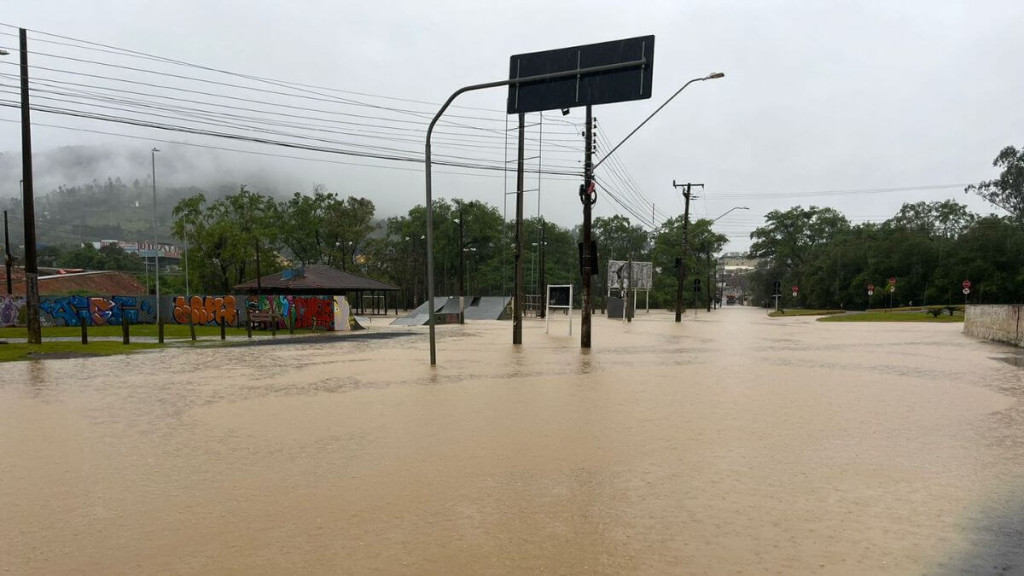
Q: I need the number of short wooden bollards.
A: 8